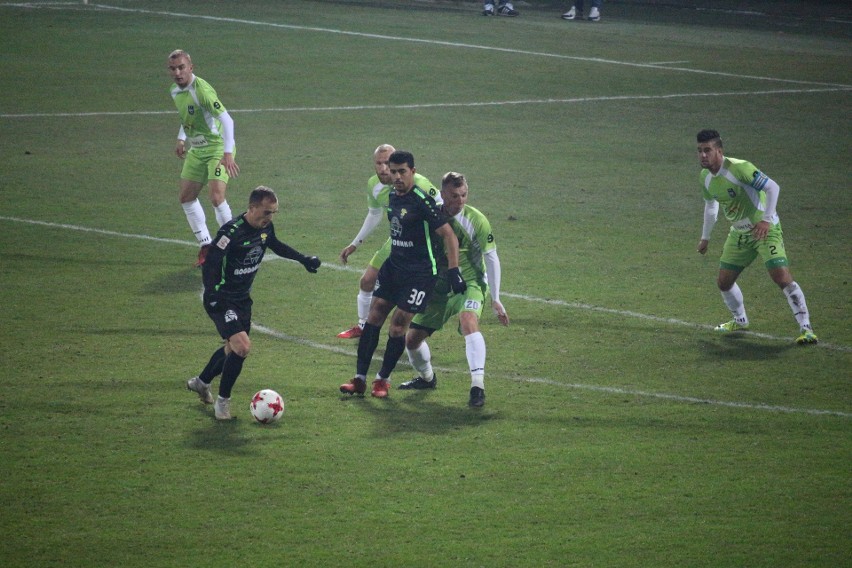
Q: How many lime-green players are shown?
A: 4